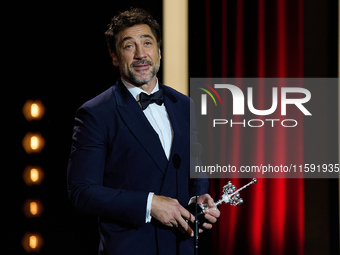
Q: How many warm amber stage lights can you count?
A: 5